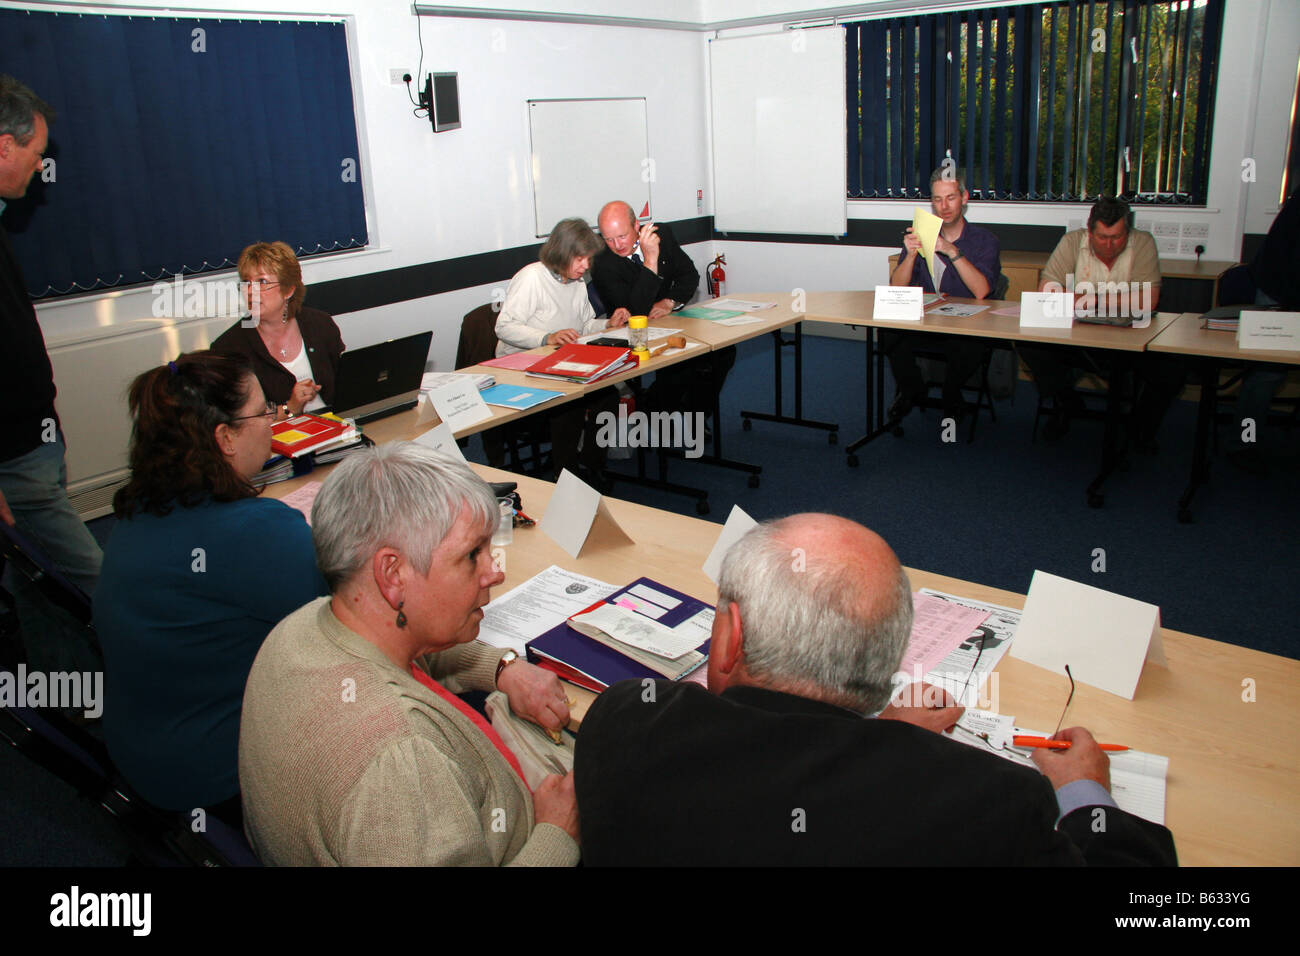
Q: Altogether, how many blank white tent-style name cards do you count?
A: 3